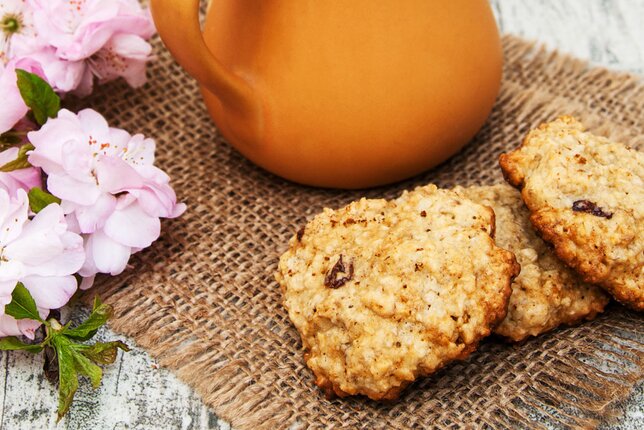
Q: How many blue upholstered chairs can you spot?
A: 0